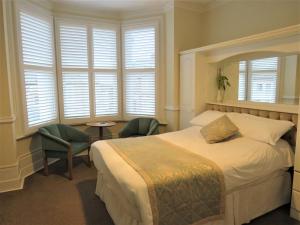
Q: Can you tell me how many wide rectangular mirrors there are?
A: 1